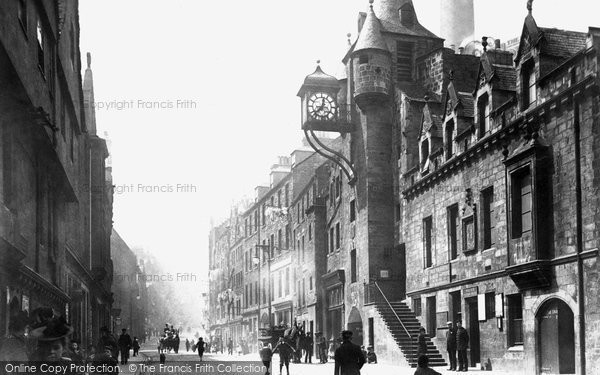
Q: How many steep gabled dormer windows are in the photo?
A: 4